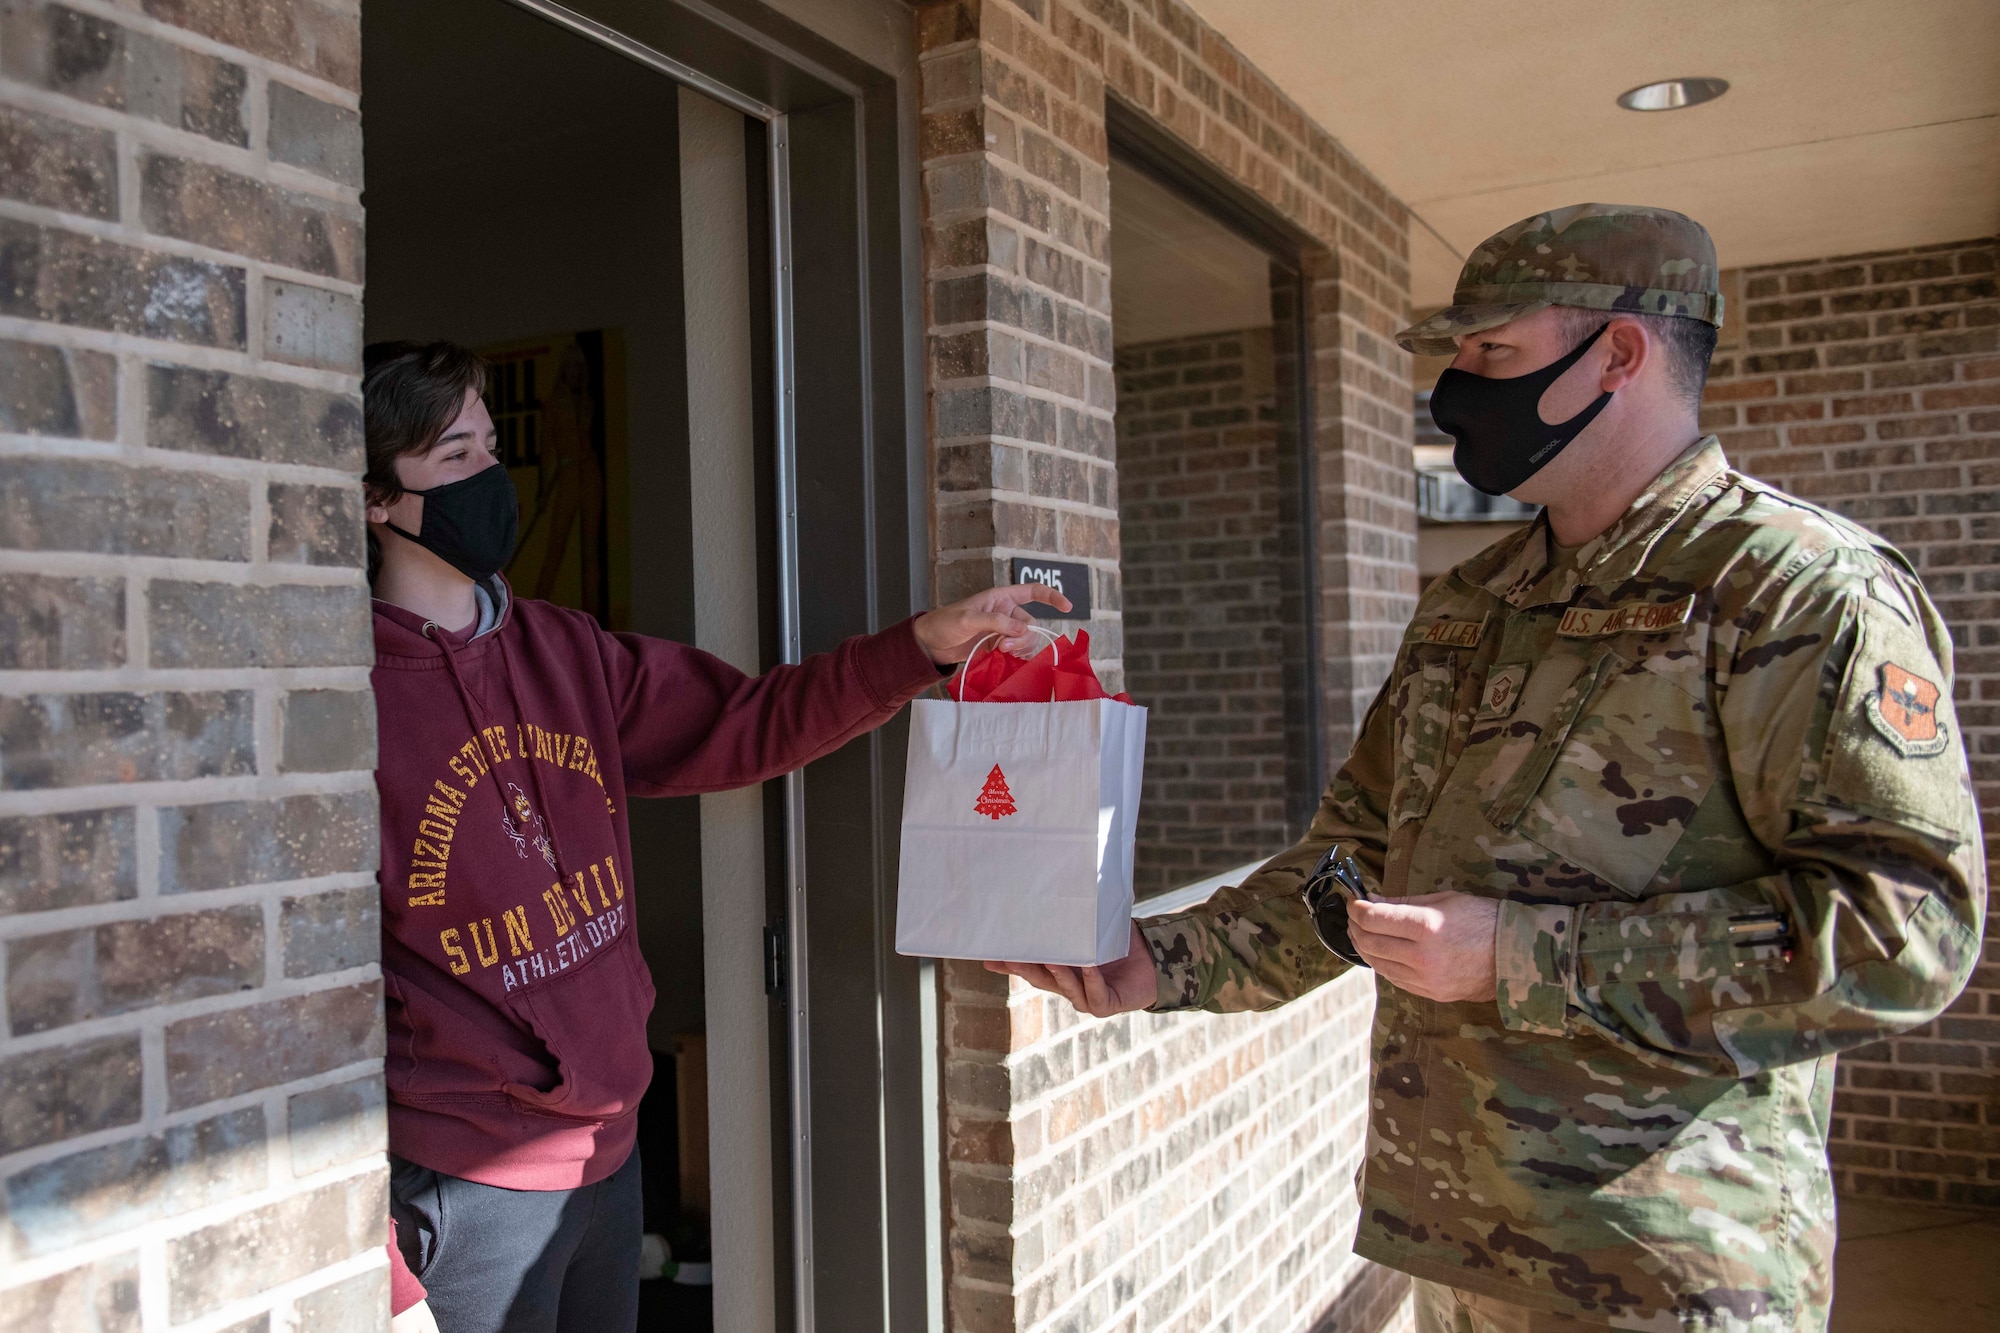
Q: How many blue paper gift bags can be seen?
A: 0